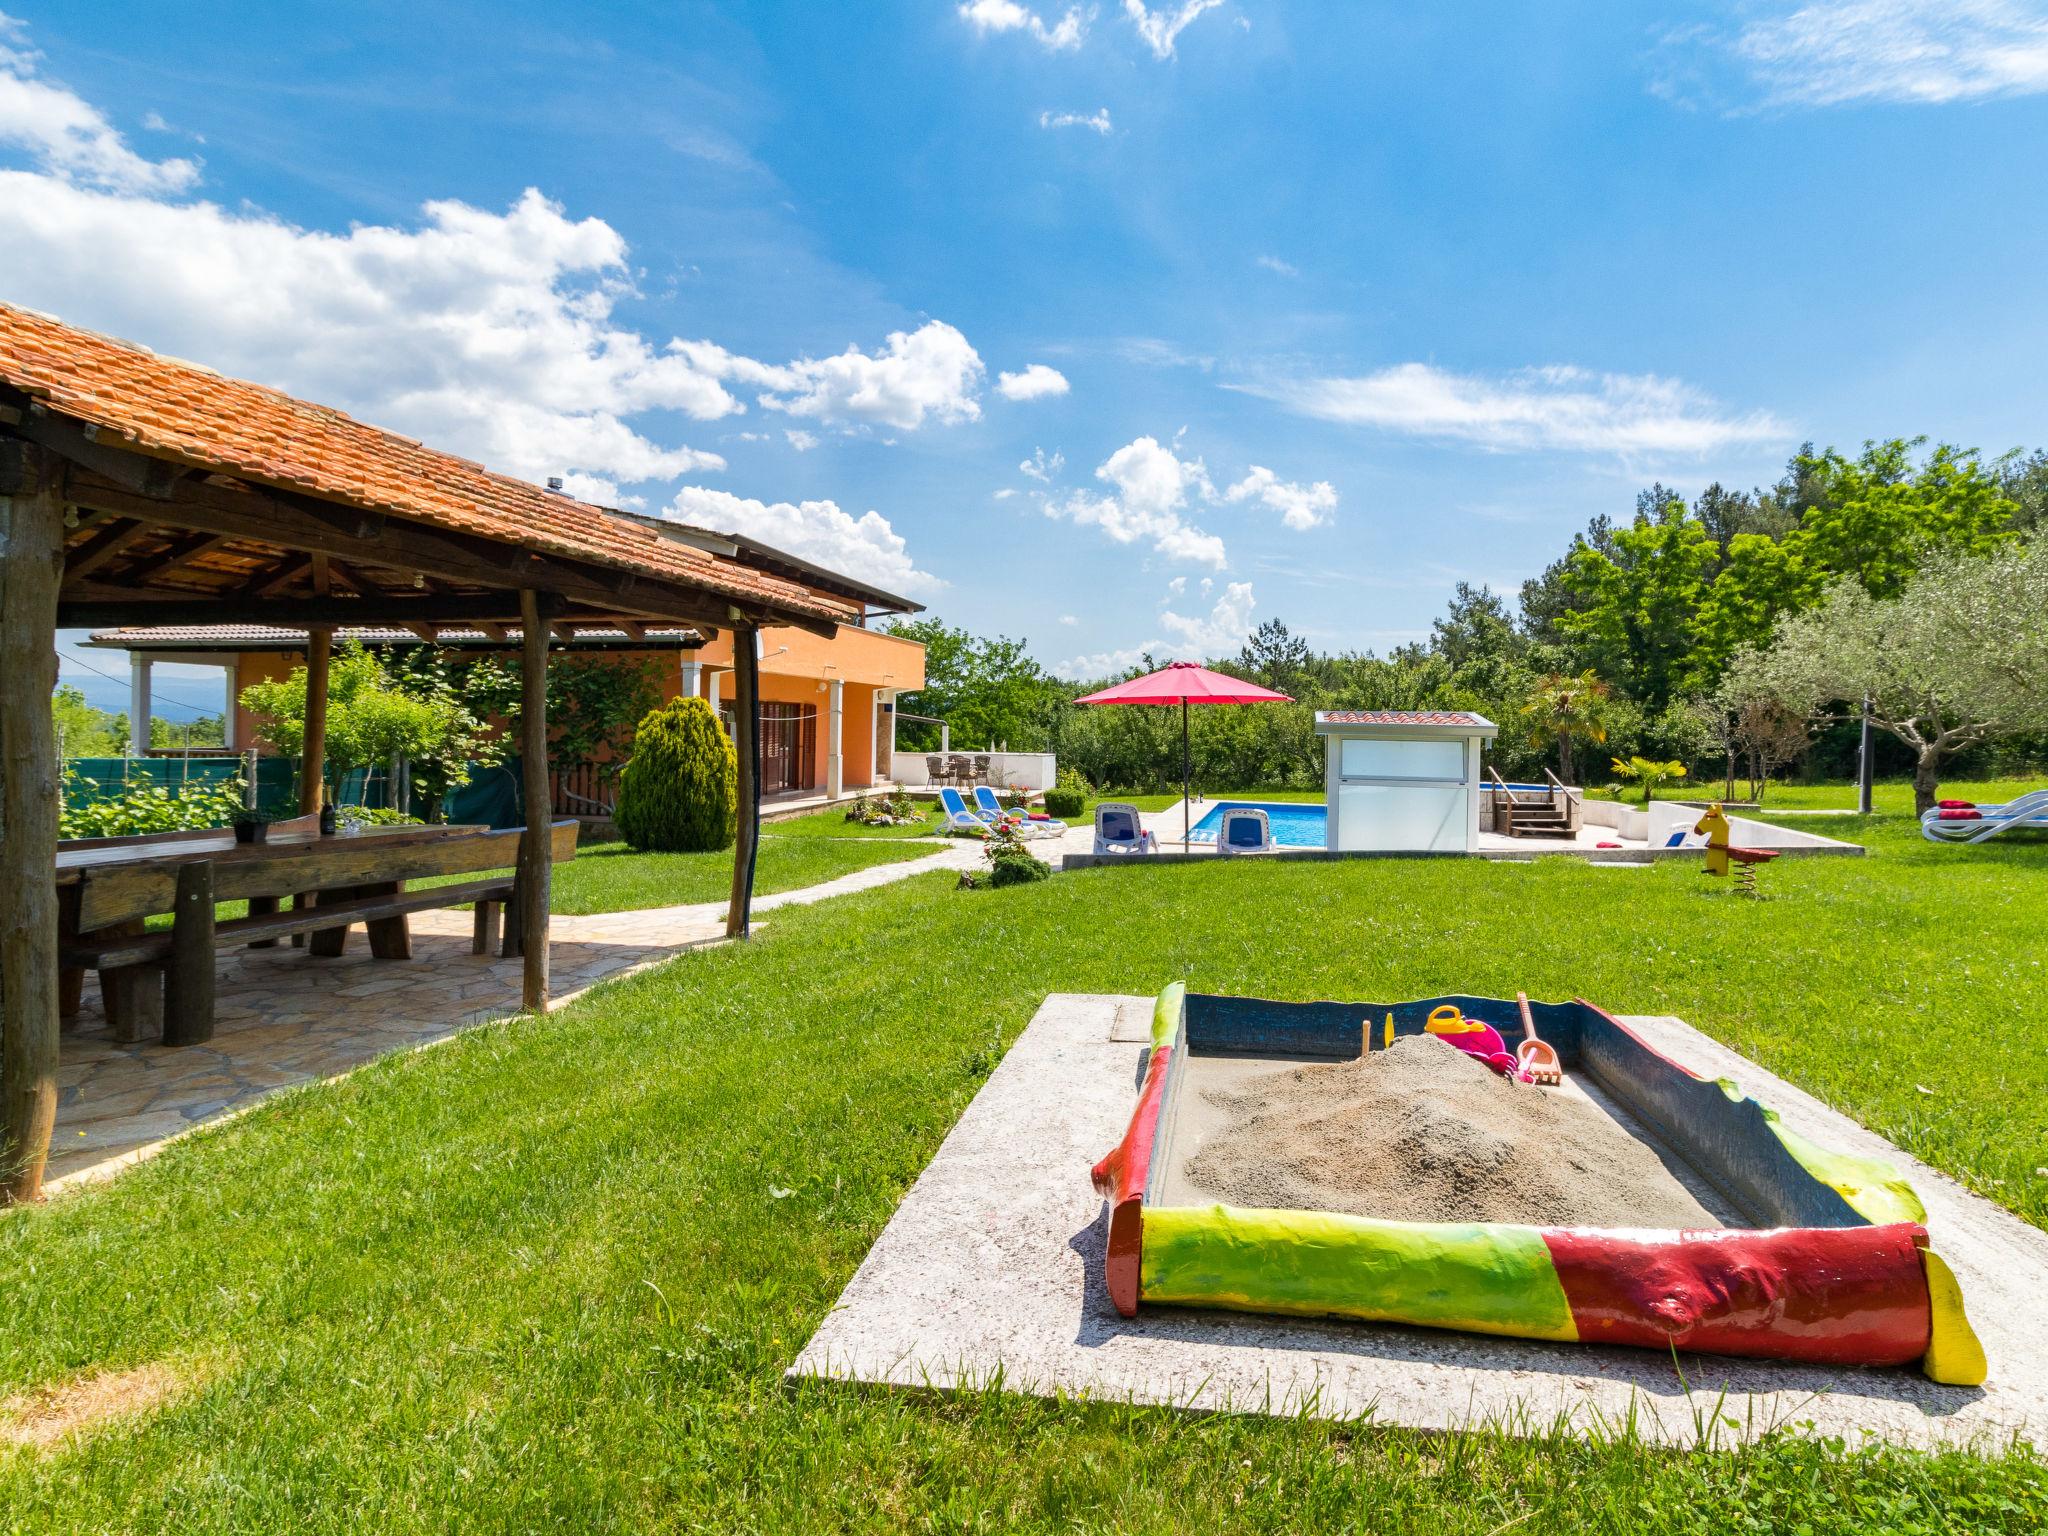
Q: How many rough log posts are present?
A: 4